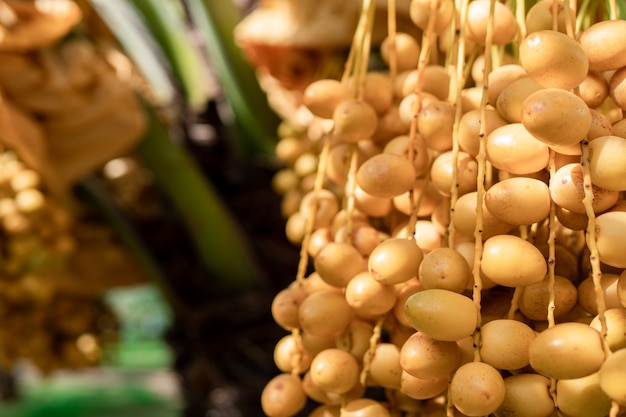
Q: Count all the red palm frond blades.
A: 0